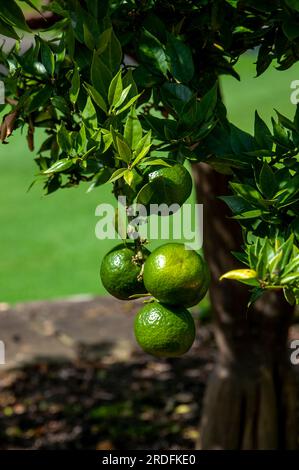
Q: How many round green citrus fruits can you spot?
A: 4